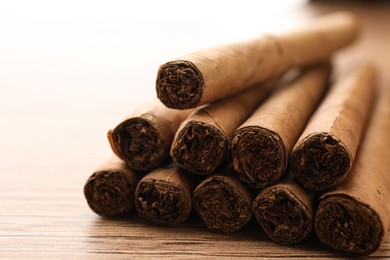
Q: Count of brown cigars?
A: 10